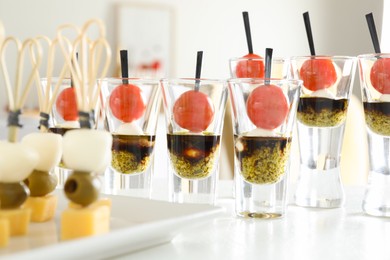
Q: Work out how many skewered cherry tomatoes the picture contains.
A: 7